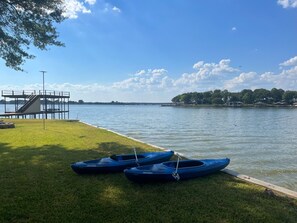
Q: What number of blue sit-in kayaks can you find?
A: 2